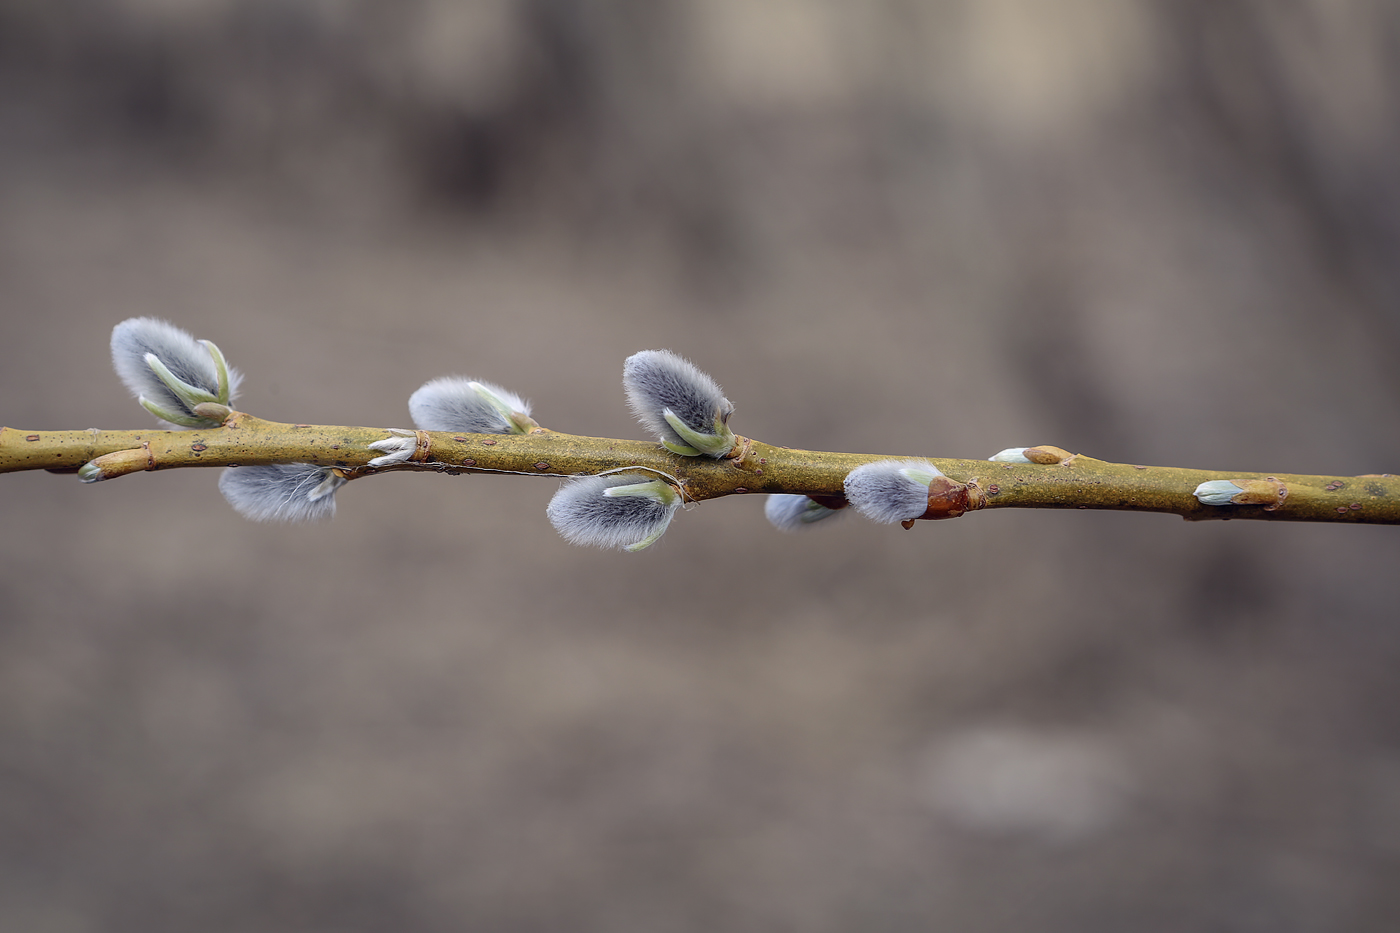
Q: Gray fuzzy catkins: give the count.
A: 7